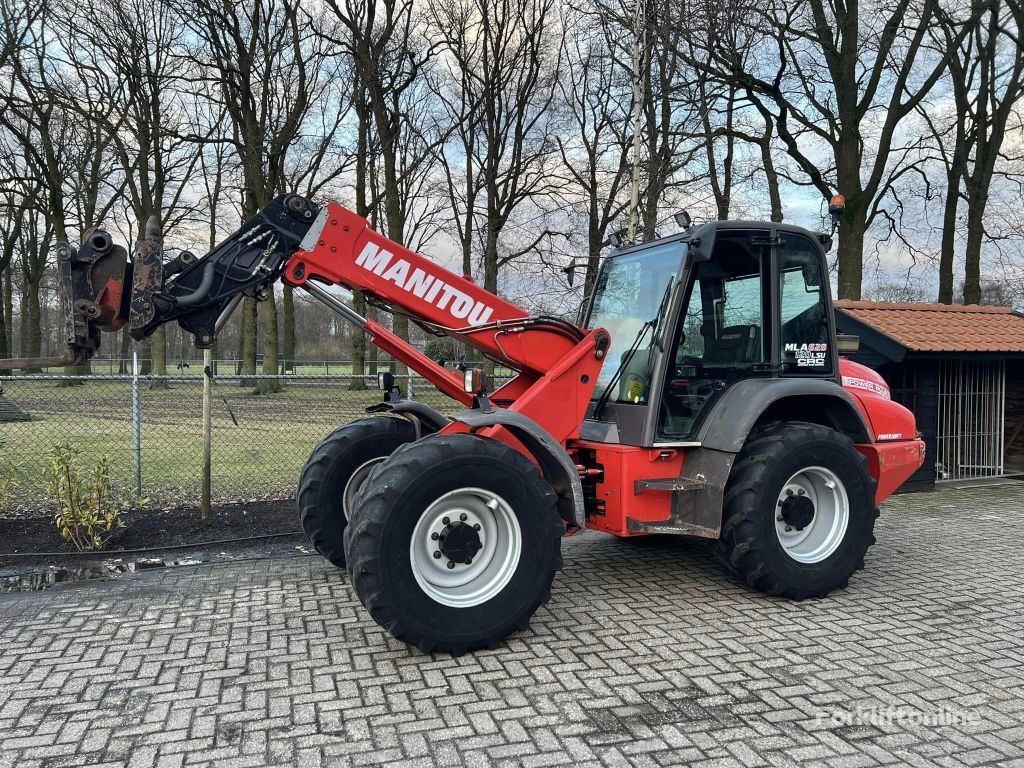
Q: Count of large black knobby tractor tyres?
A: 3